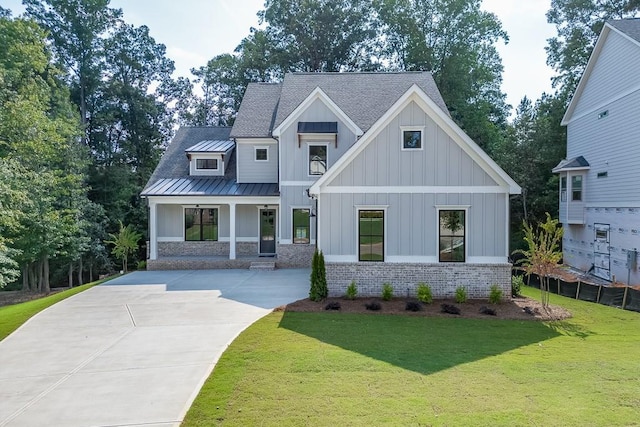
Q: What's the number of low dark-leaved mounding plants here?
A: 6